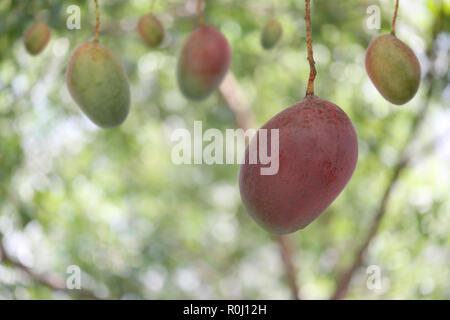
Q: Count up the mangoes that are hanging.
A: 7